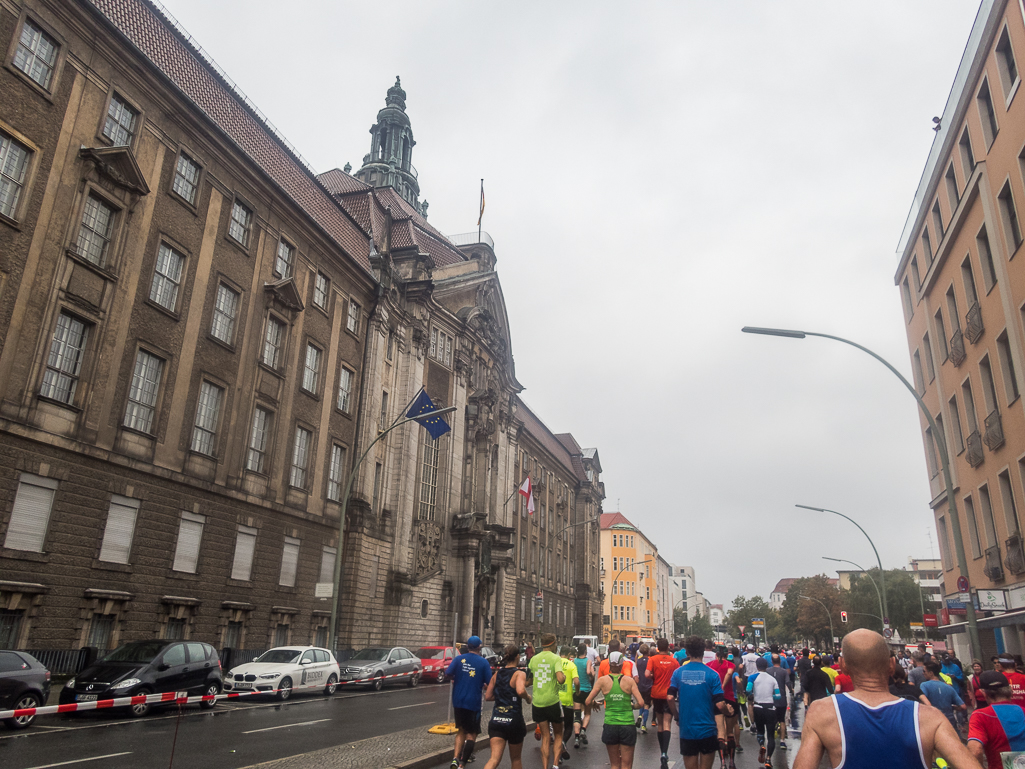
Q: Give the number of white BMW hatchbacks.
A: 1